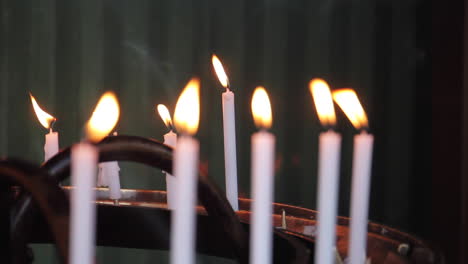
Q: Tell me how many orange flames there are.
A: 8